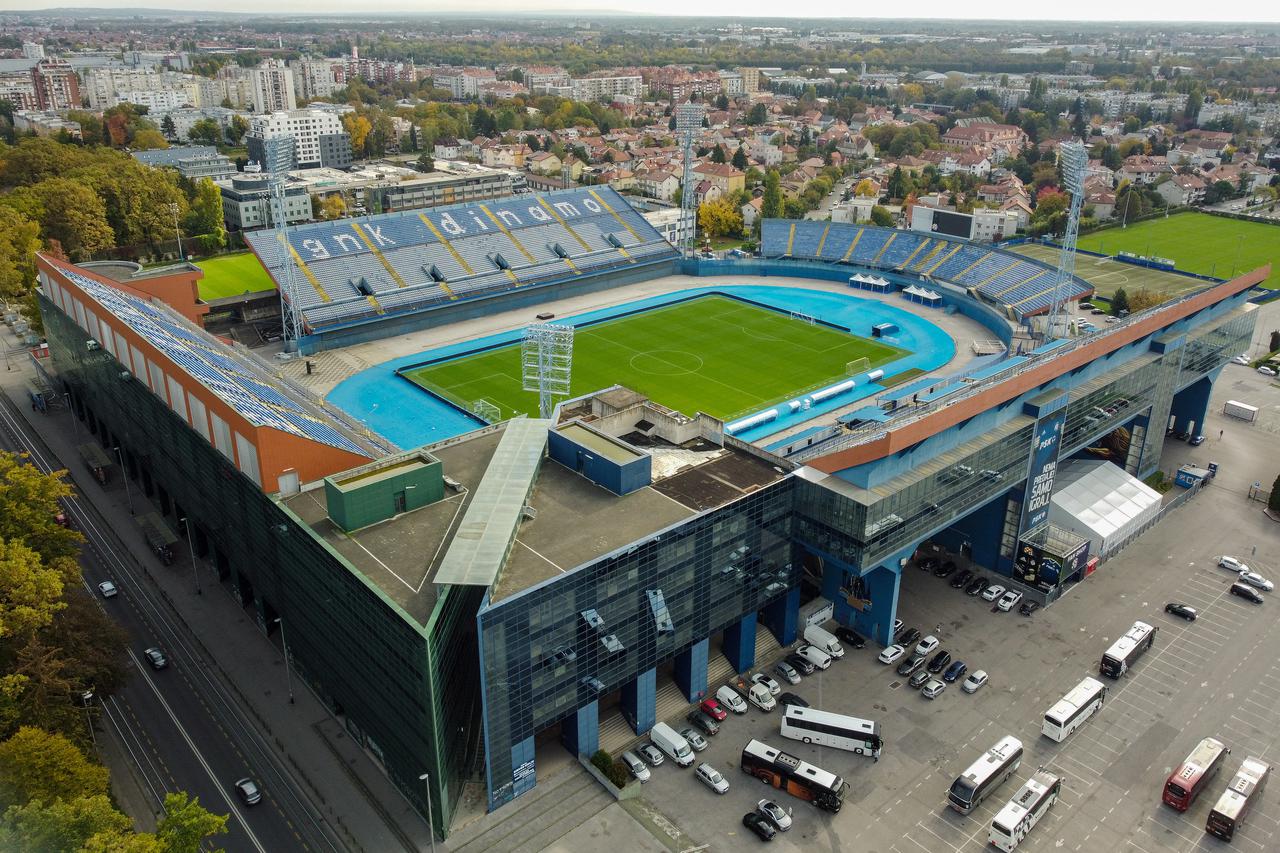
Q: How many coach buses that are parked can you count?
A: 8